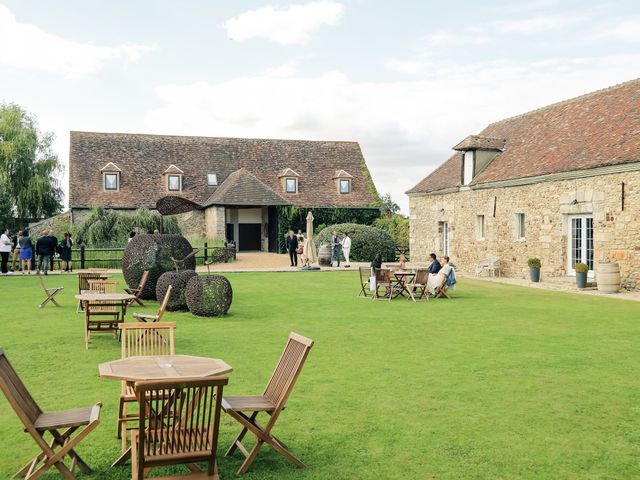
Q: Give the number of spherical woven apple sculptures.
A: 3